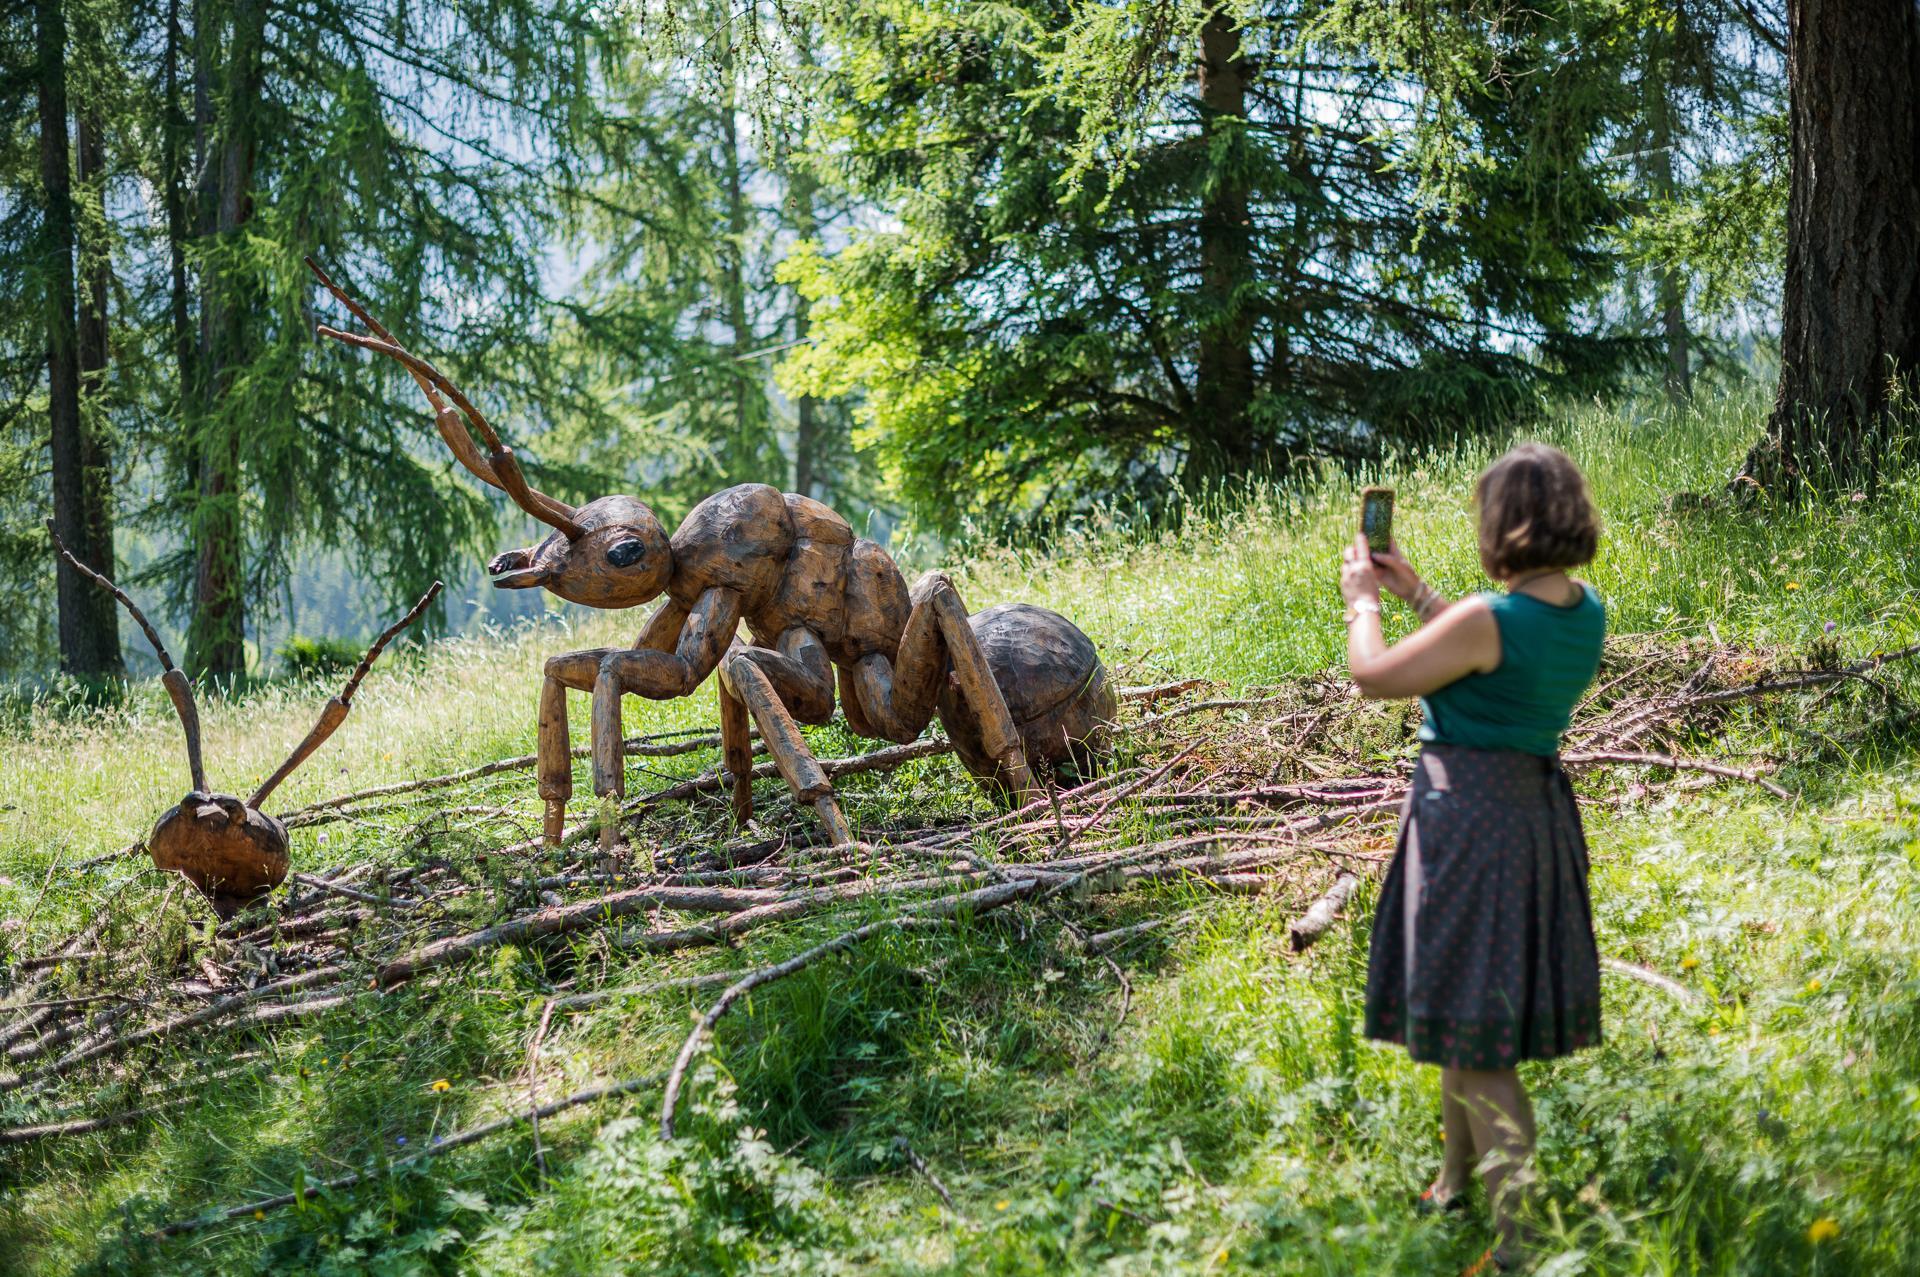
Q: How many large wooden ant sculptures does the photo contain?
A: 2